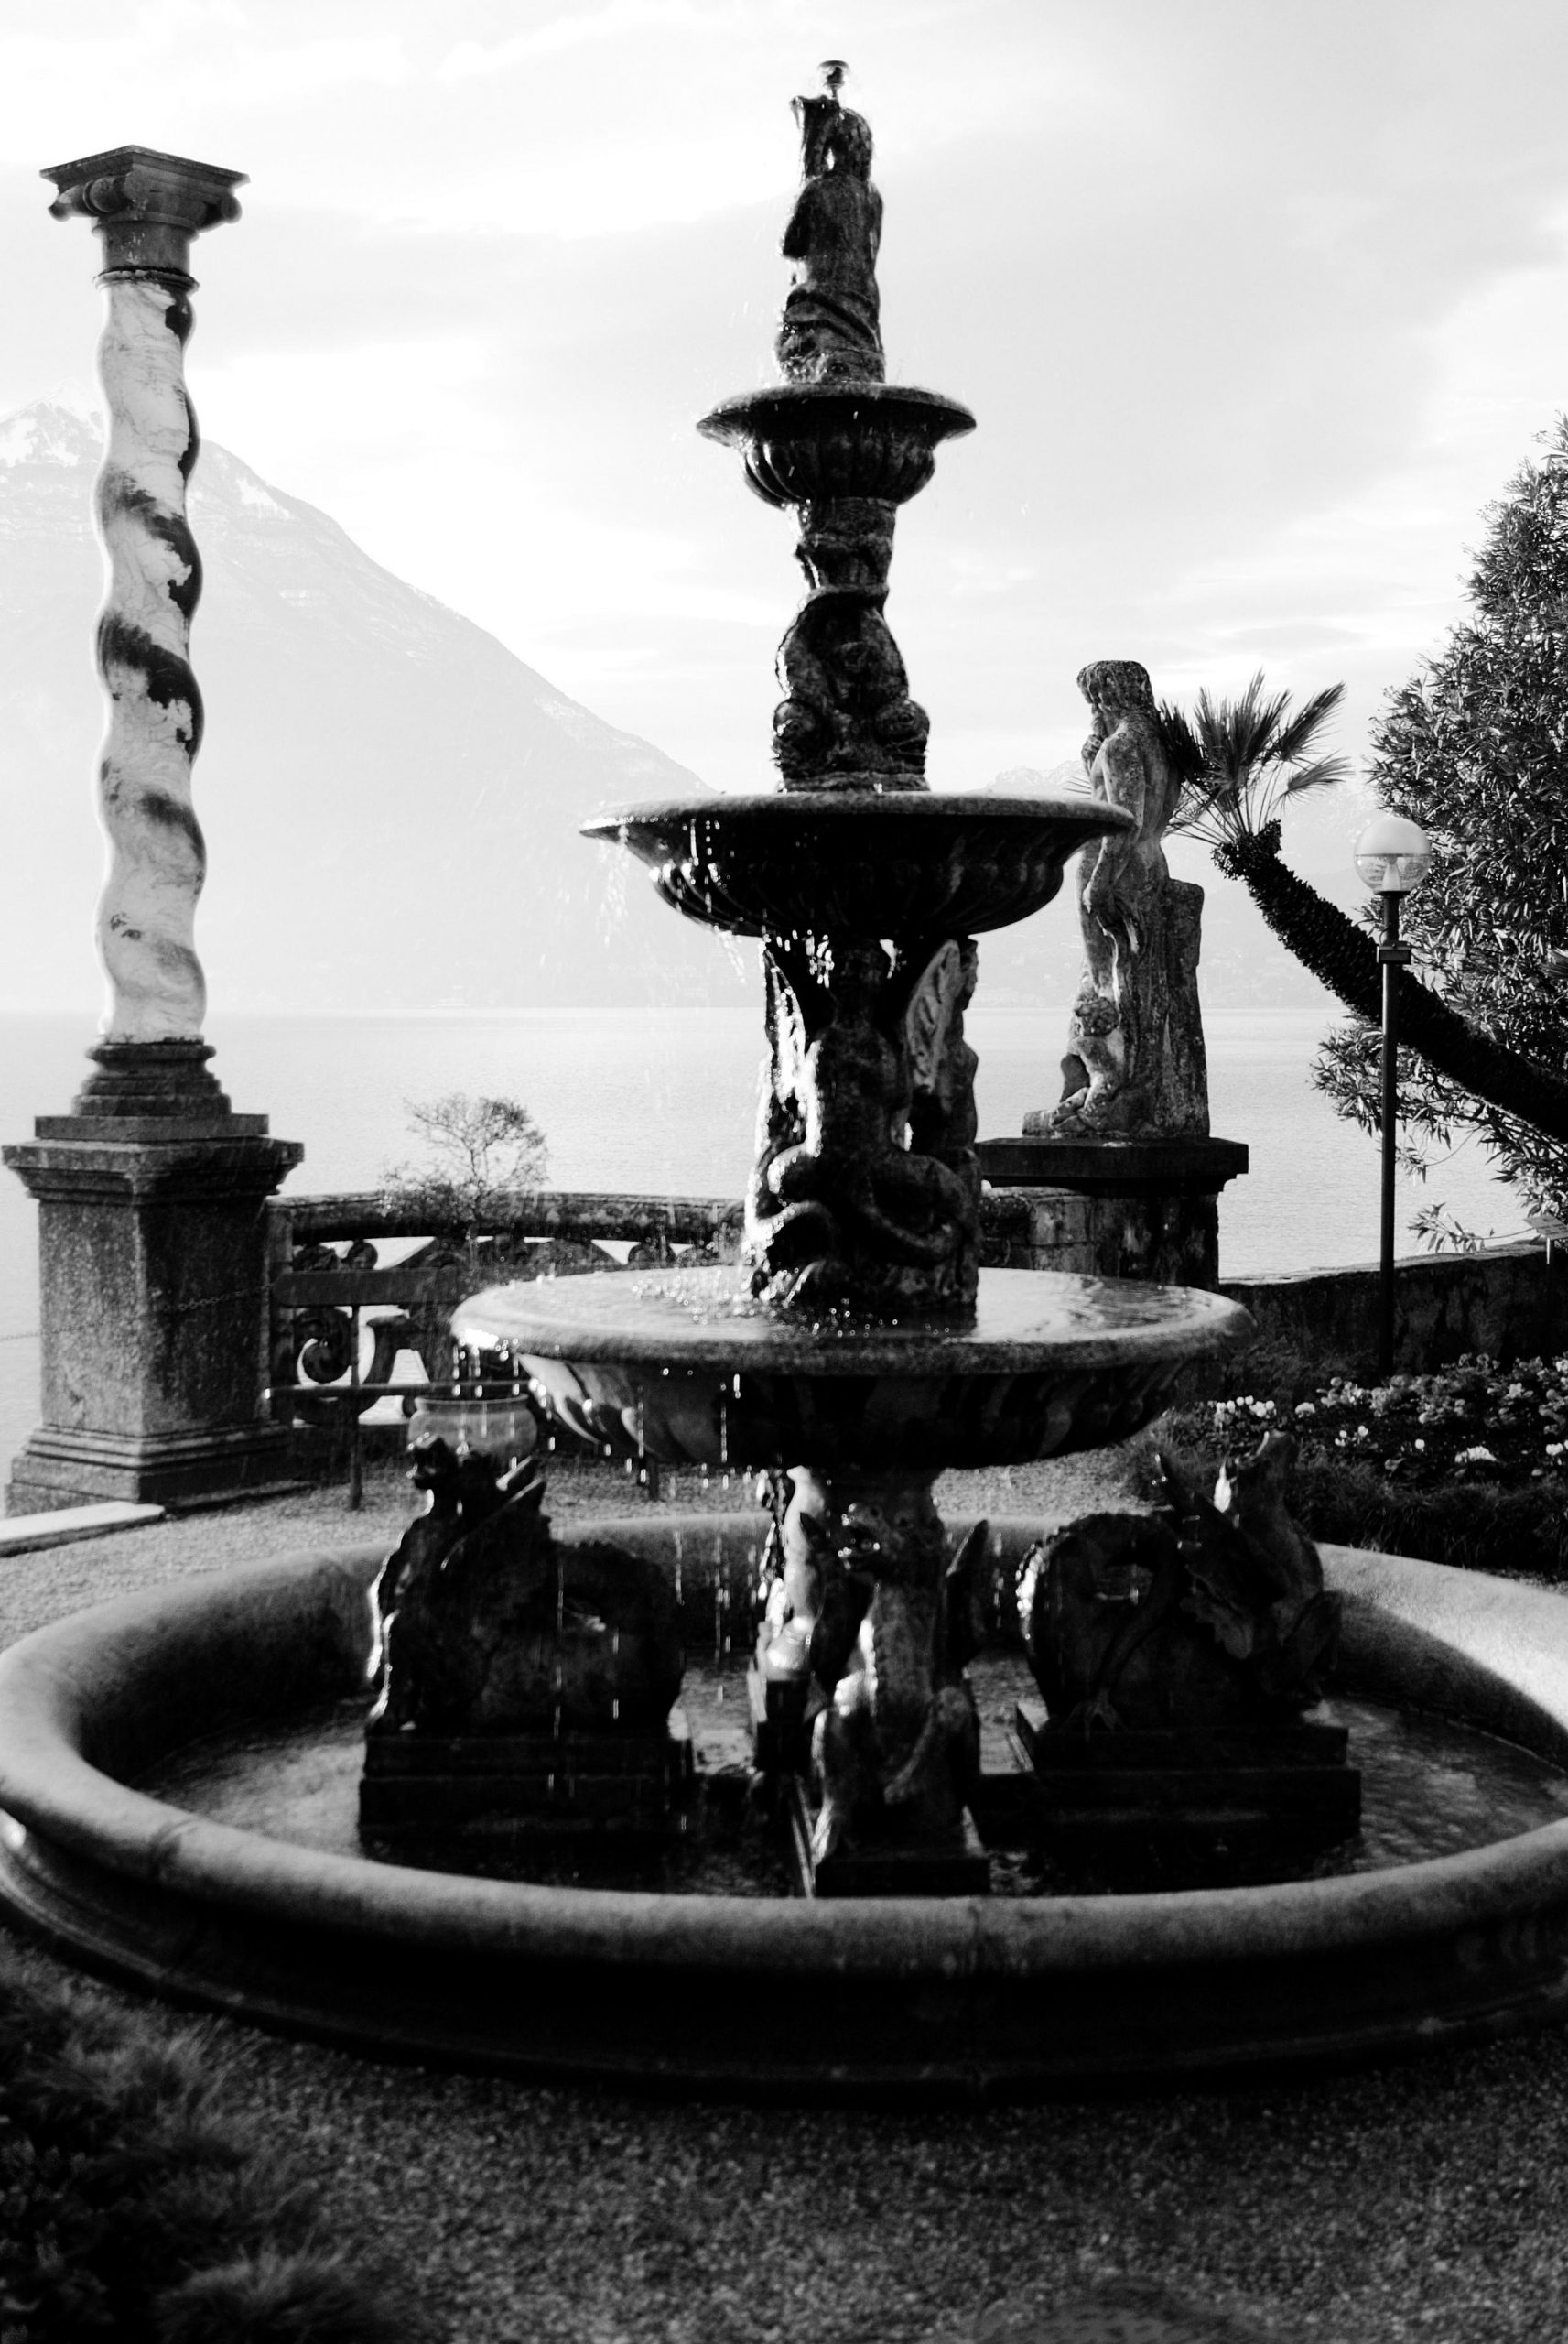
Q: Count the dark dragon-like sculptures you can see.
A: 3